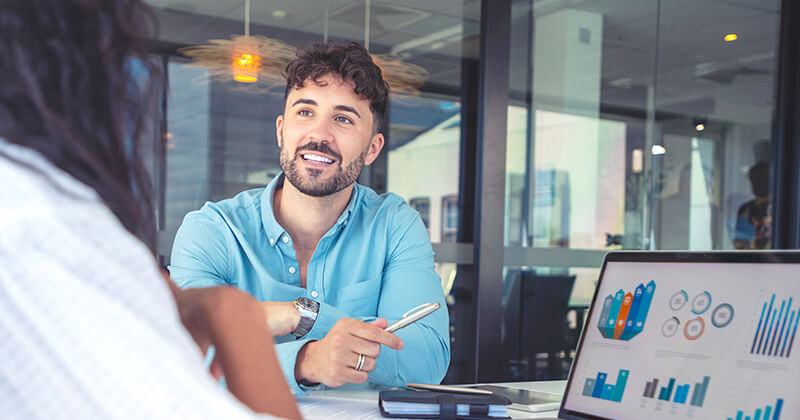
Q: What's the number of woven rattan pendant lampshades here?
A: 2